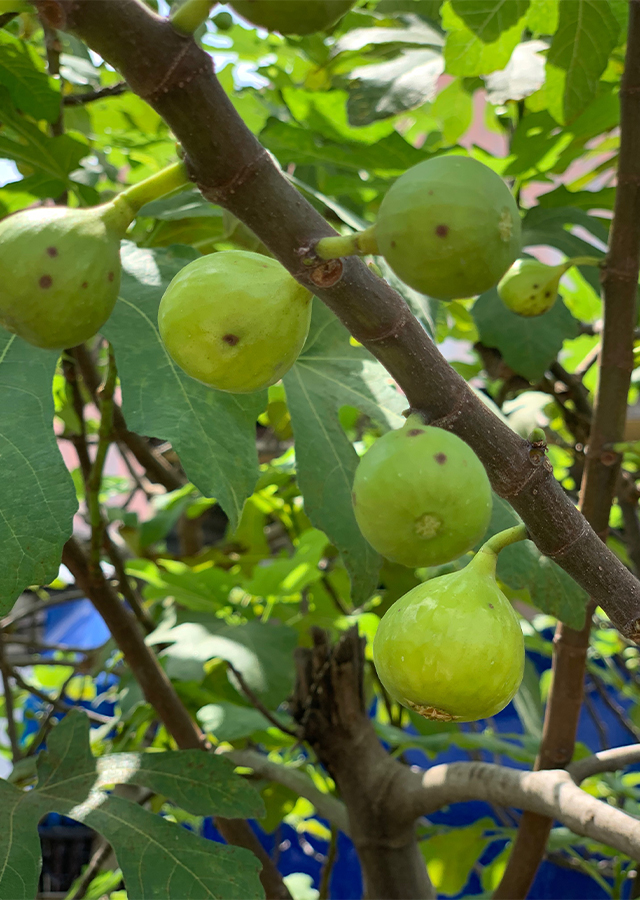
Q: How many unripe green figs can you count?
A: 7